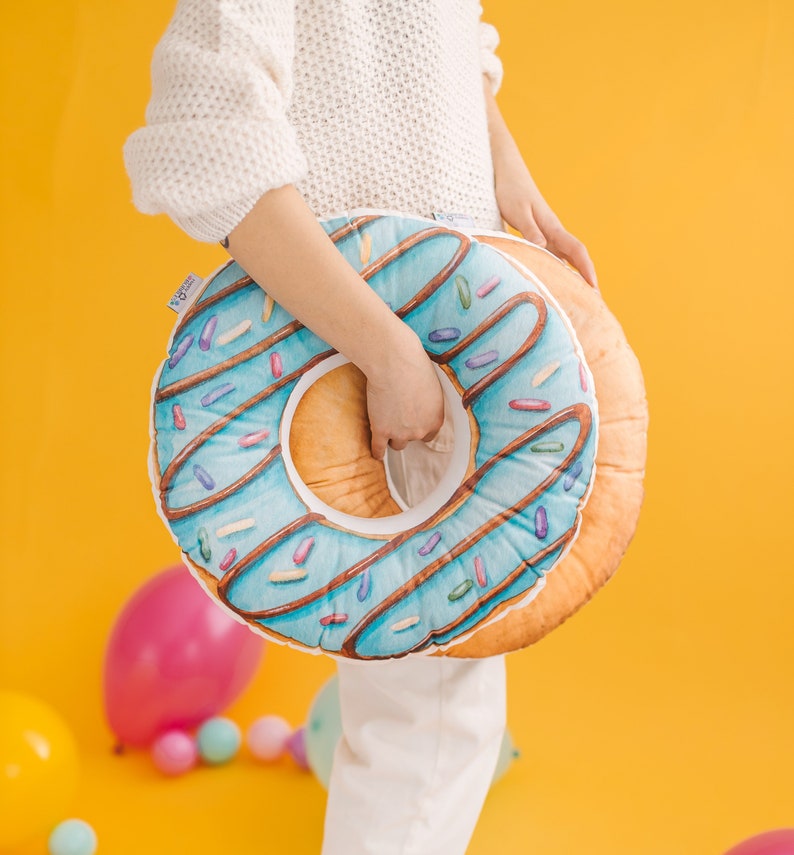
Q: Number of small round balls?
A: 5